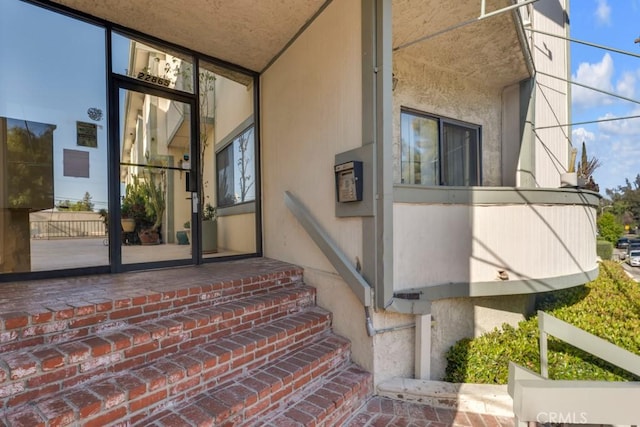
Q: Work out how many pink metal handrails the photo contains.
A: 0